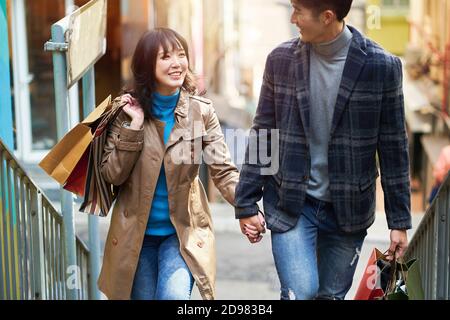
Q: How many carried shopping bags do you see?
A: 5